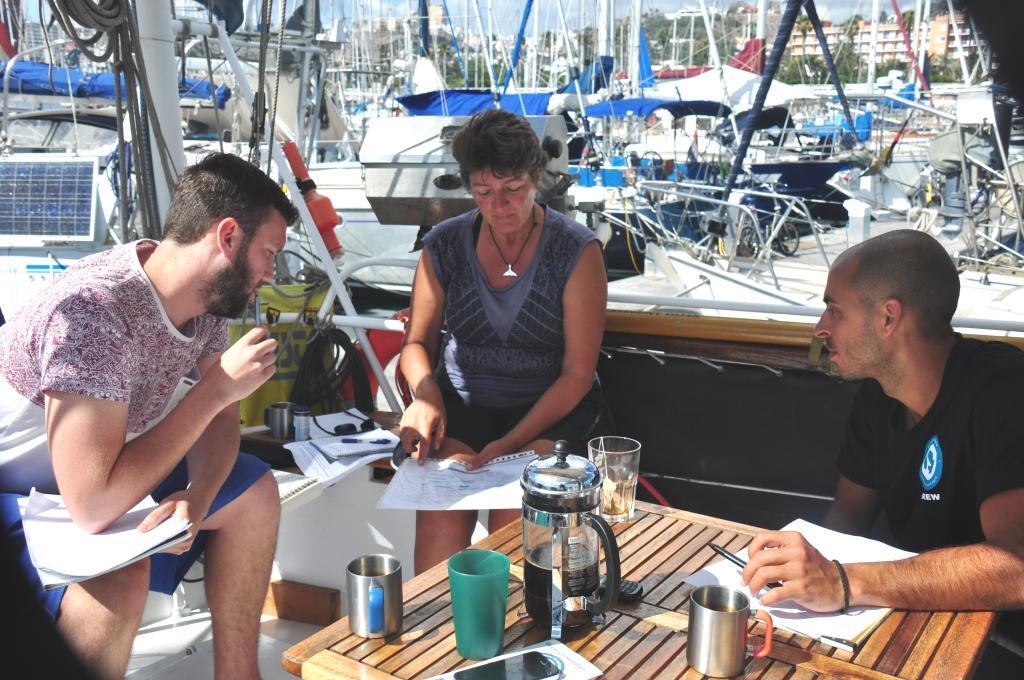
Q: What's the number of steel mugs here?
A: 3